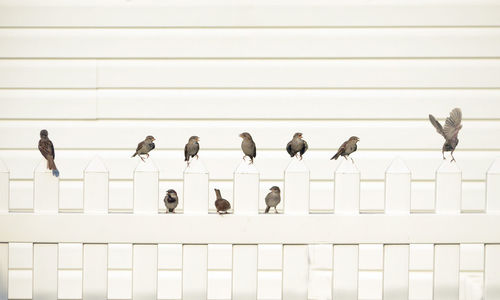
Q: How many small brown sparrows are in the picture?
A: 10